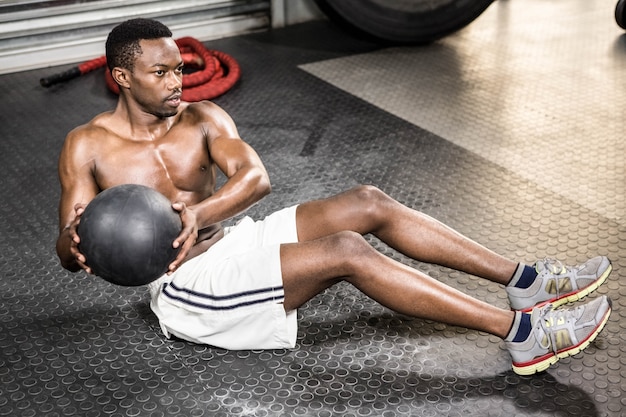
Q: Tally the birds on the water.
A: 0